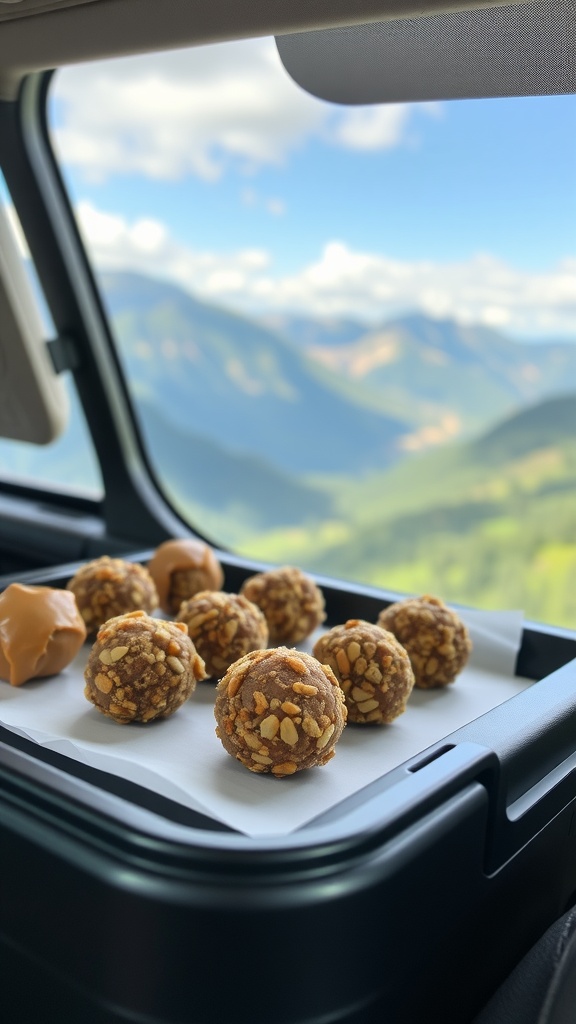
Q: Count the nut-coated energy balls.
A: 7